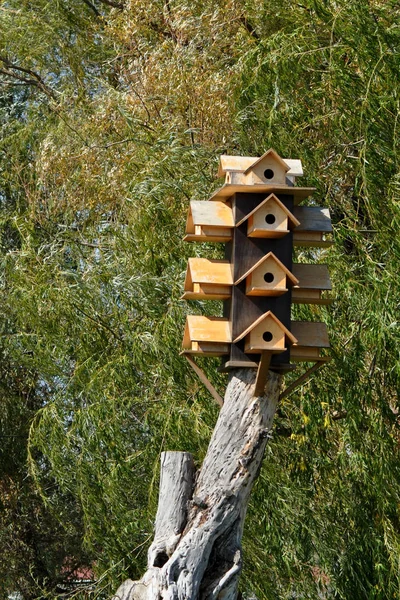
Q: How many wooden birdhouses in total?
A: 10